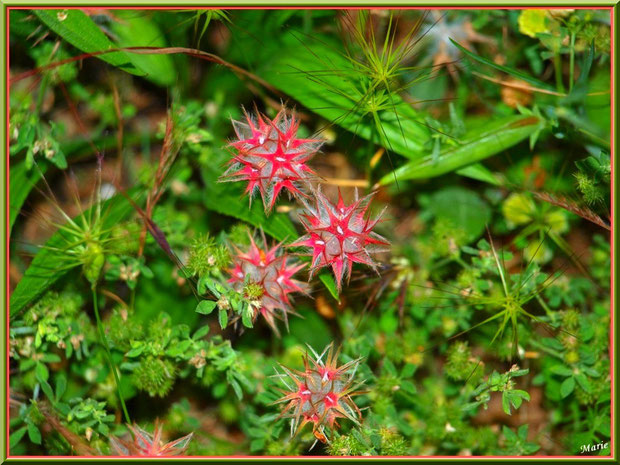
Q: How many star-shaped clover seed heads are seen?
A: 5